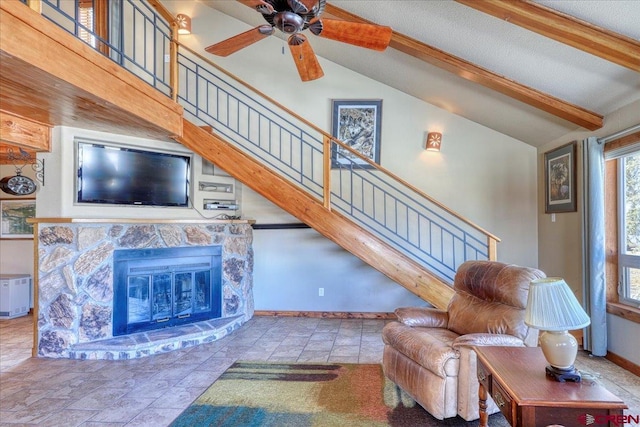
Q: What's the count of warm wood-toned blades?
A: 5